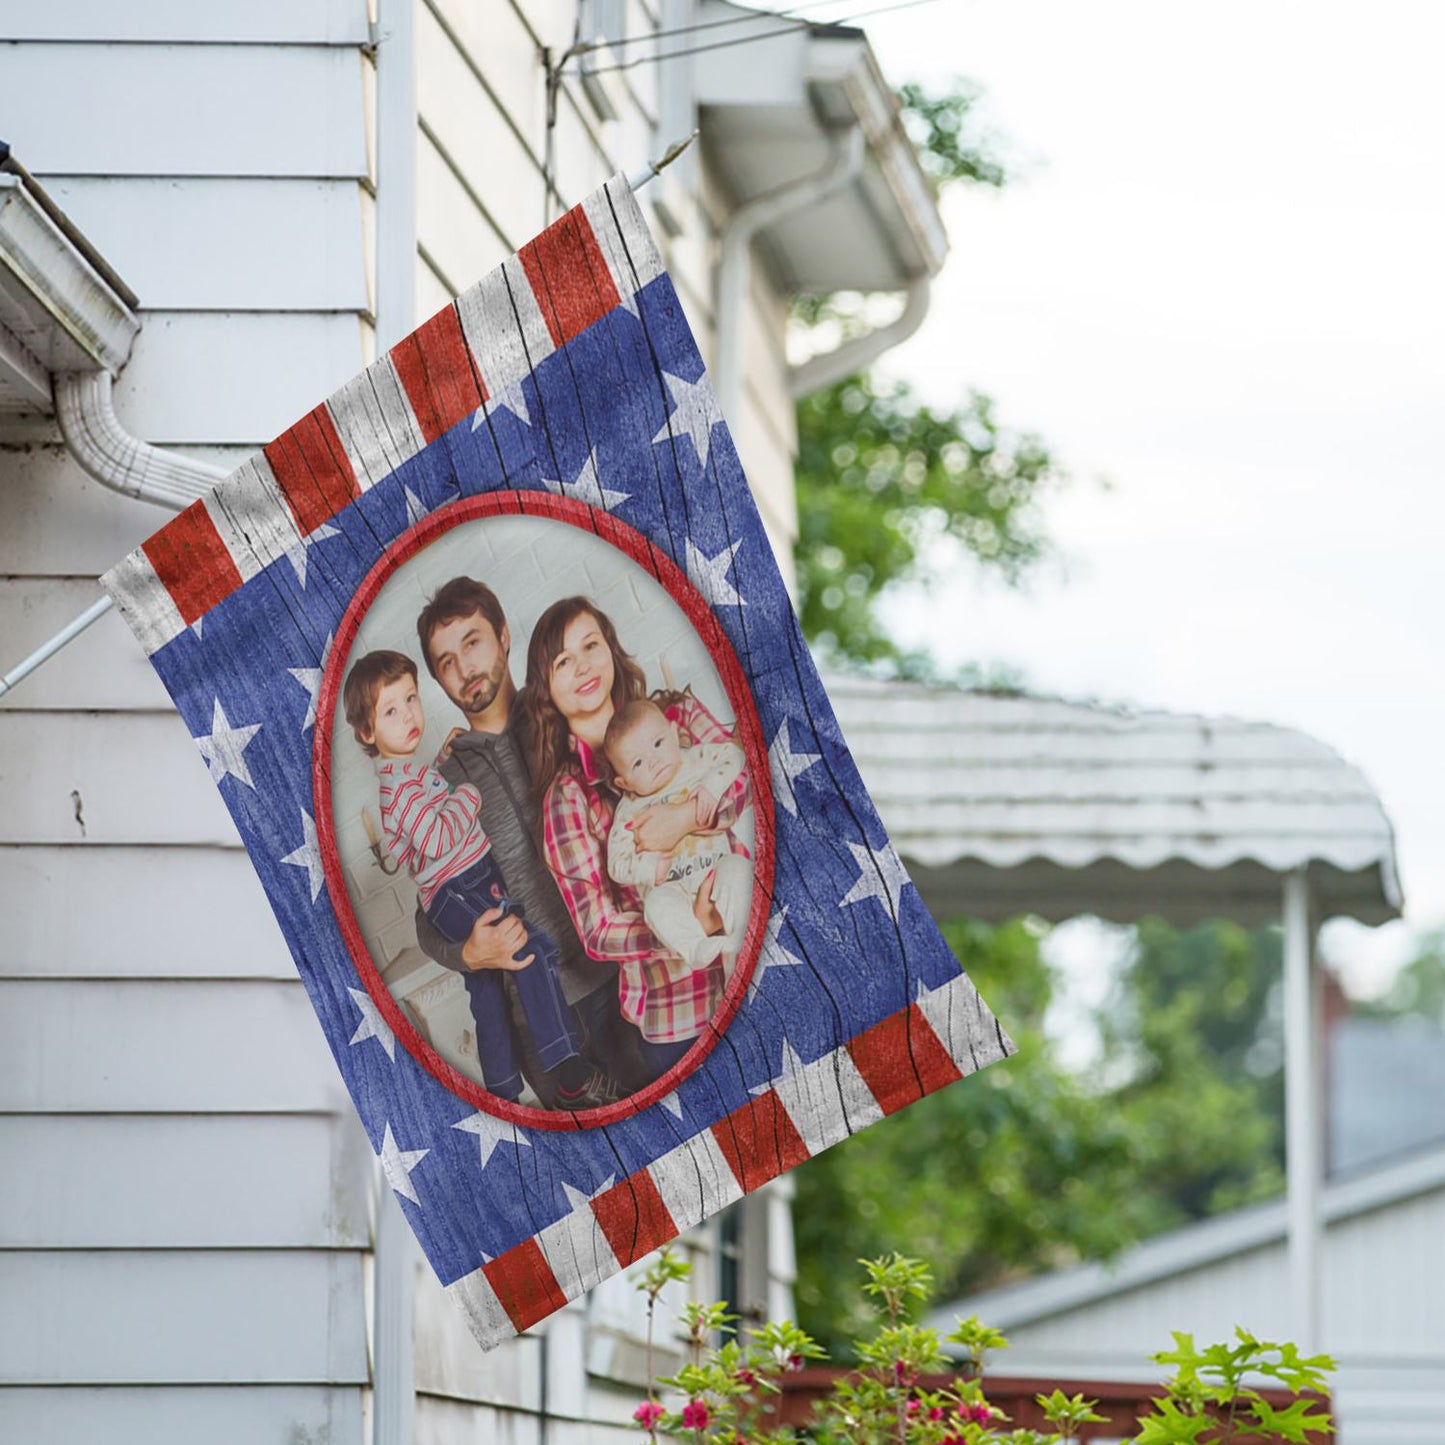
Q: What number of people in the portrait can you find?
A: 4